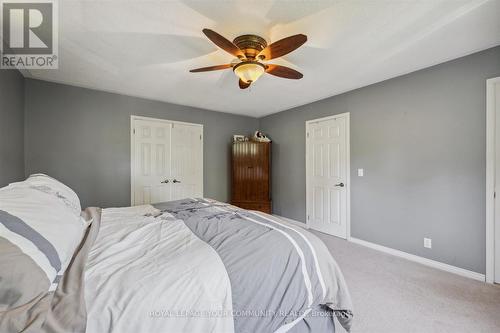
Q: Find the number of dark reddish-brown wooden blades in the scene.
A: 5